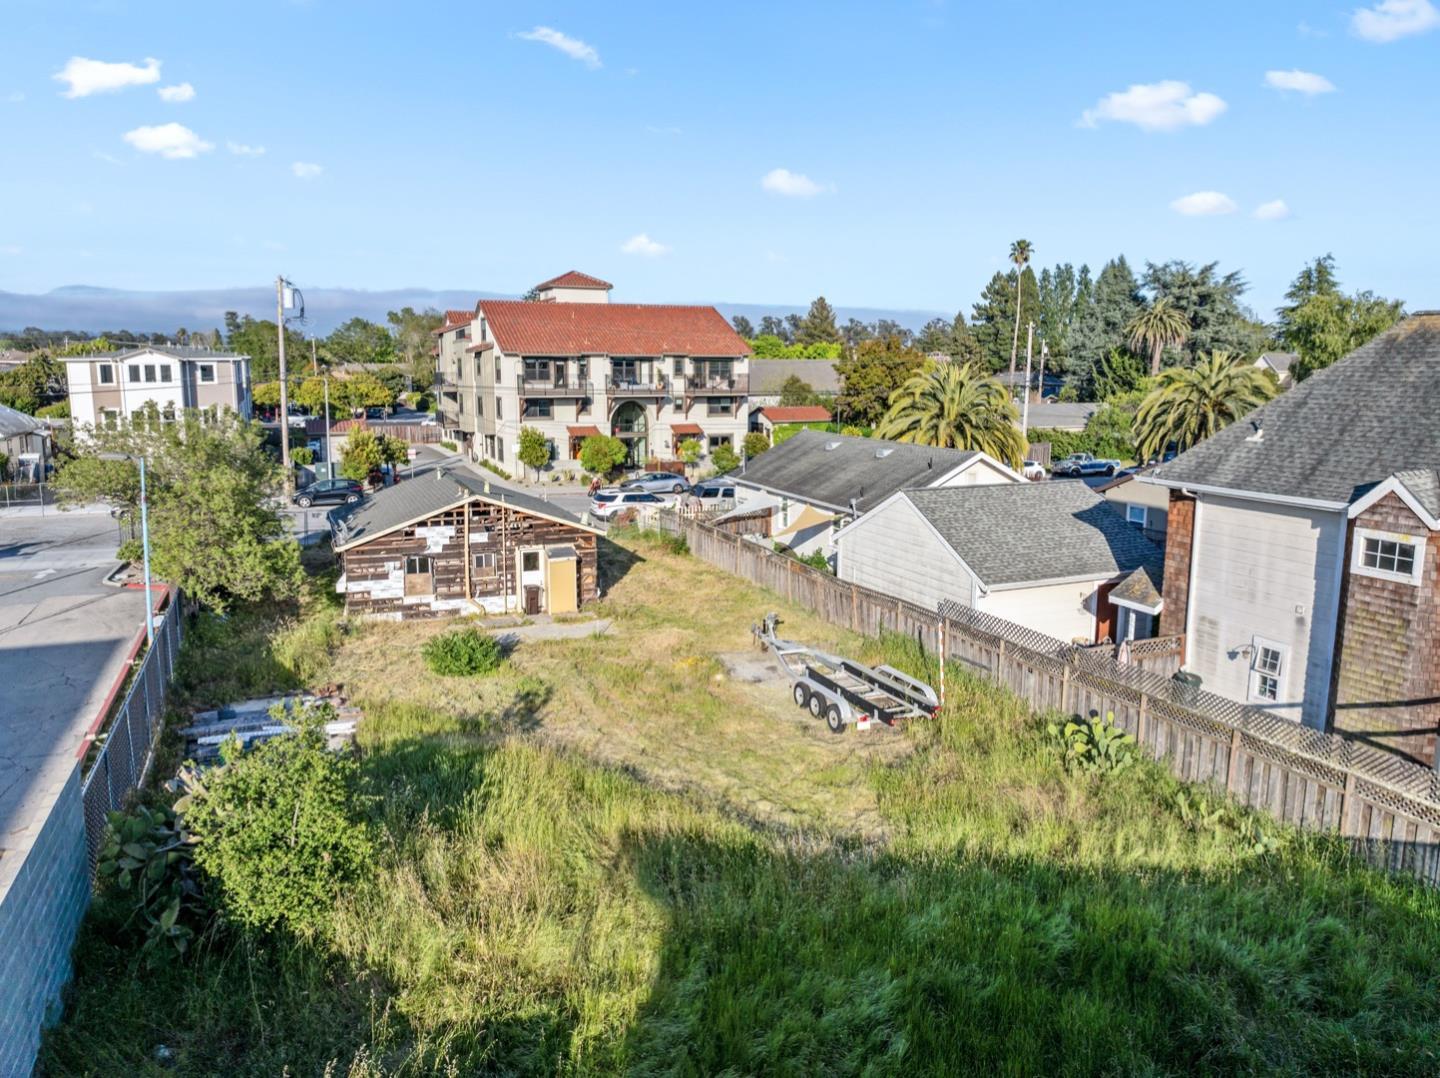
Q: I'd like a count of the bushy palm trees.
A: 3